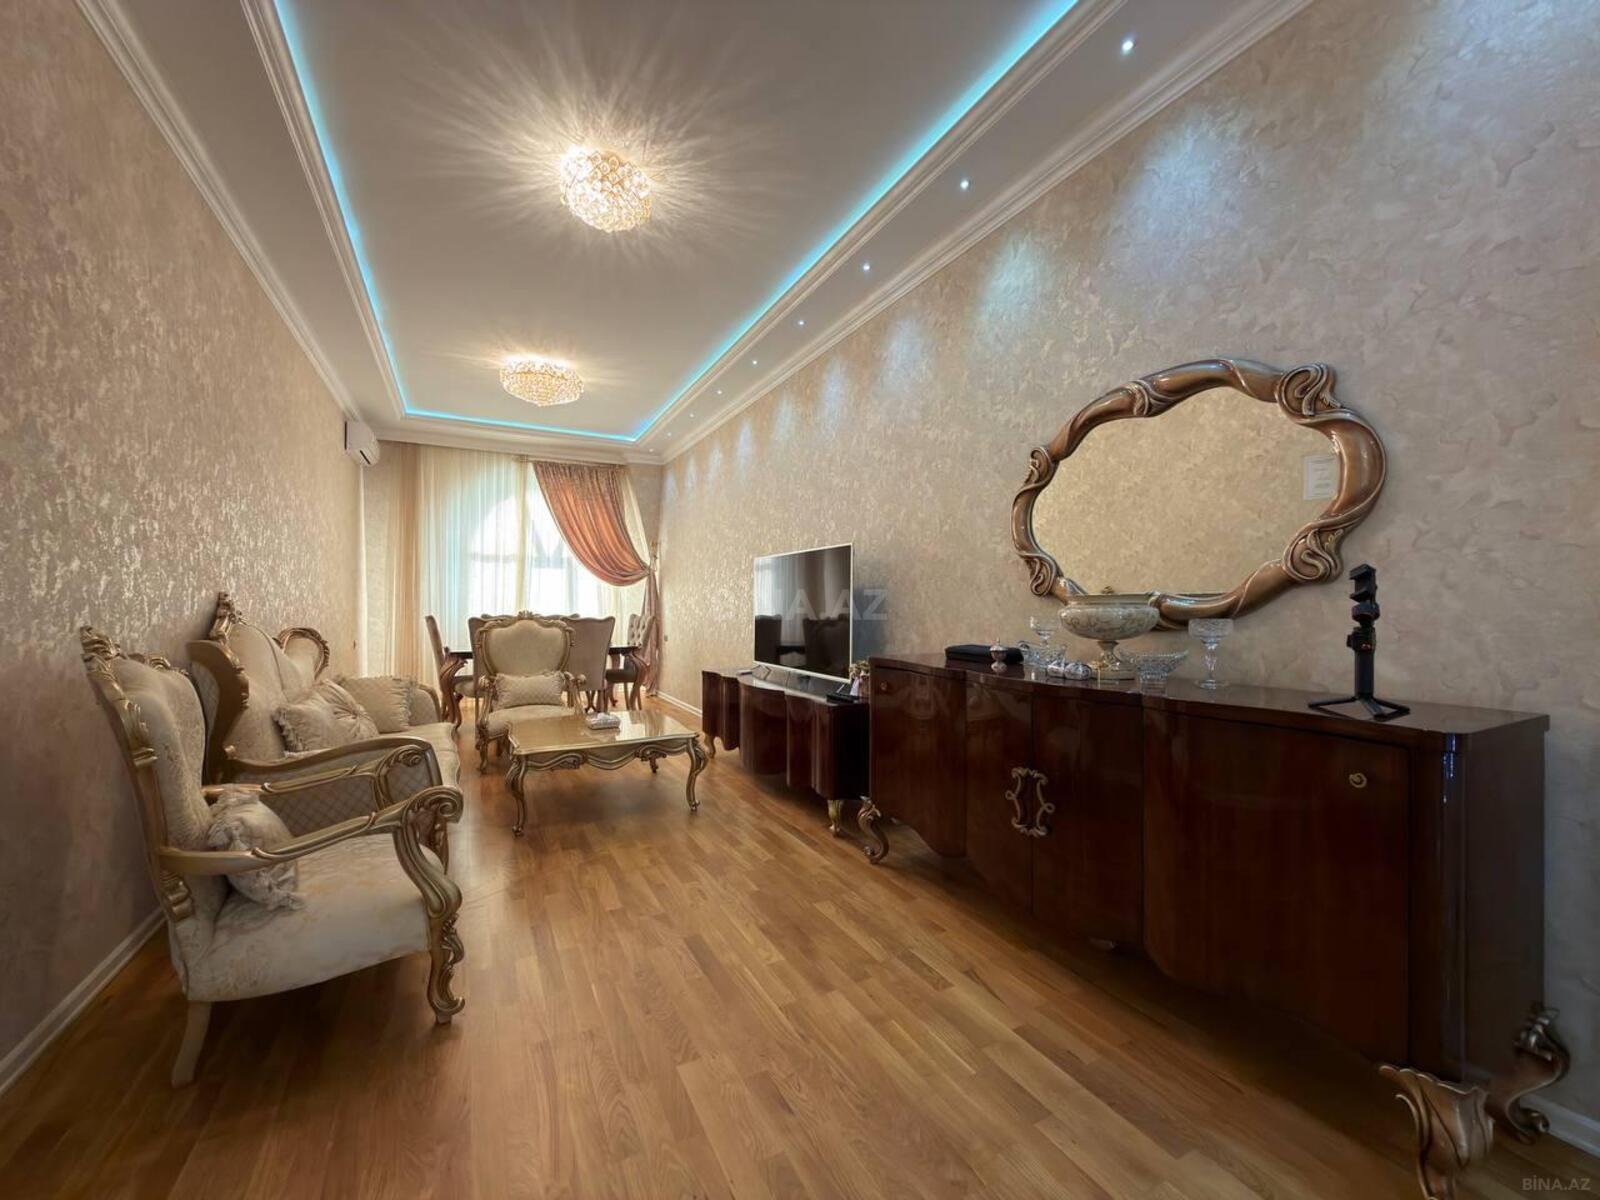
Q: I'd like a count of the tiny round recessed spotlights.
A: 9